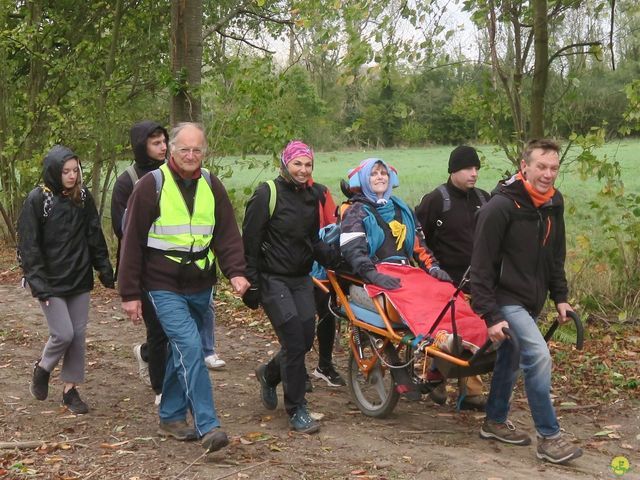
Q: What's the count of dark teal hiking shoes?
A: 2